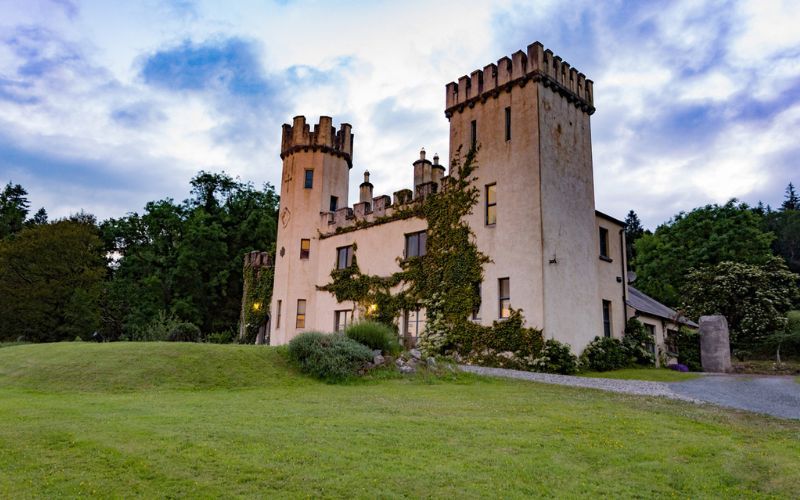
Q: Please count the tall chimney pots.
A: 3